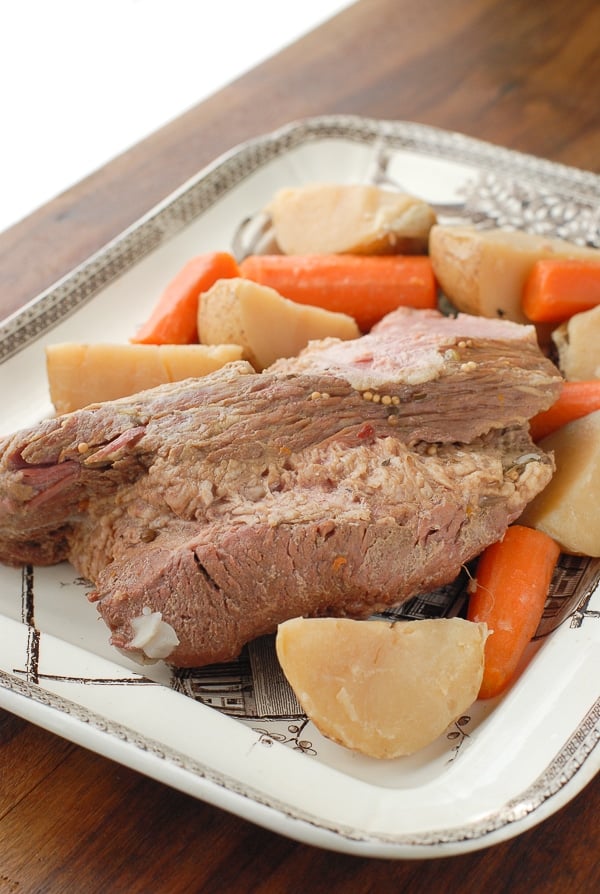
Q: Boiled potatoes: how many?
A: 7